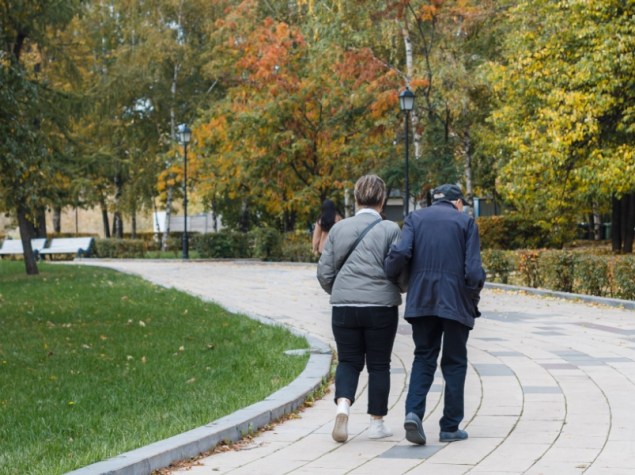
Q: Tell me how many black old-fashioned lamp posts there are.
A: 2